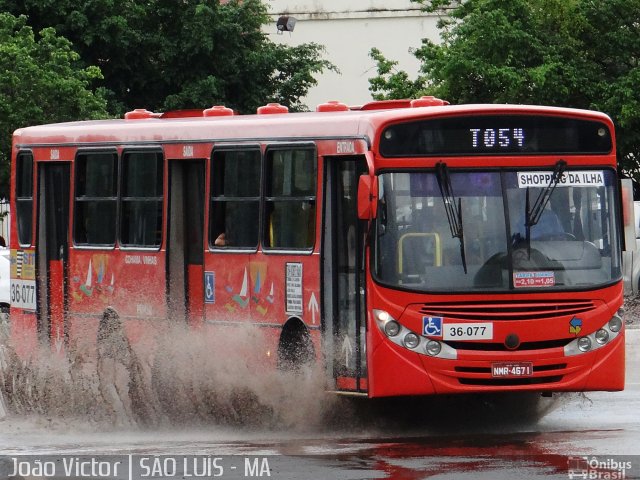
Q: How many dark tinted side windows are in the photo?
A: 5